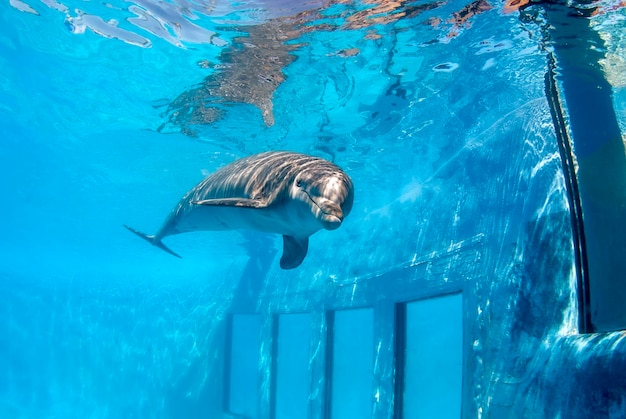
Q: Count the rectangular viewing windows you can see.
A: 4